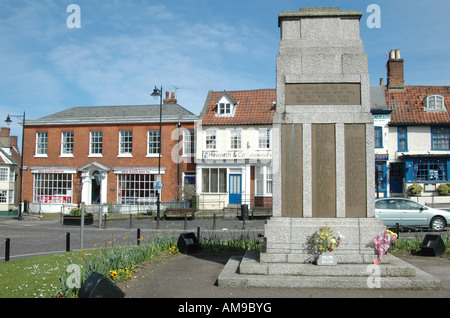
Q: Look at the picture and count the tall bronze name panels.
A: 3